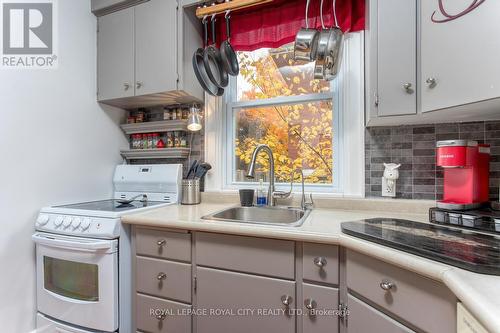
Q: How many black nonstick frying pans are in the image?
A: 3